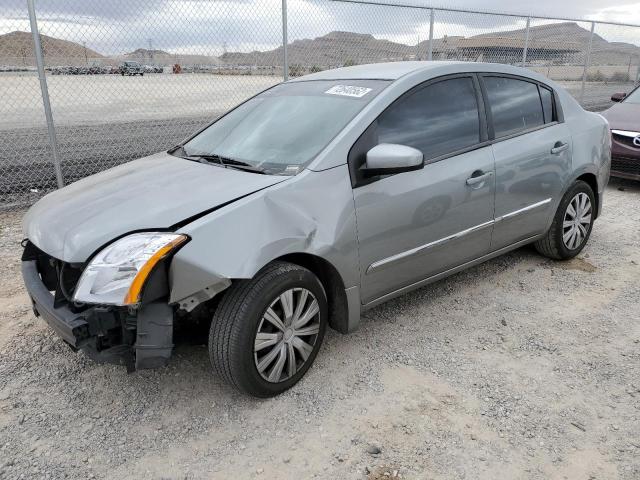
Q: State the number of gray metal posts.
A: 5